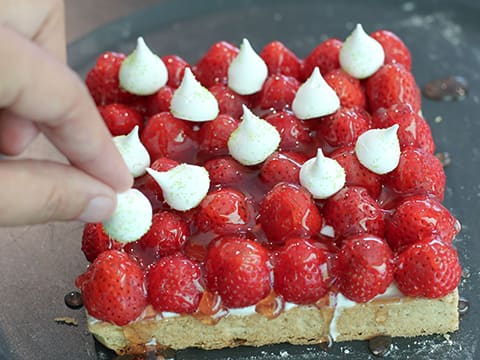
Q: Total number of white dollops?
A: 11